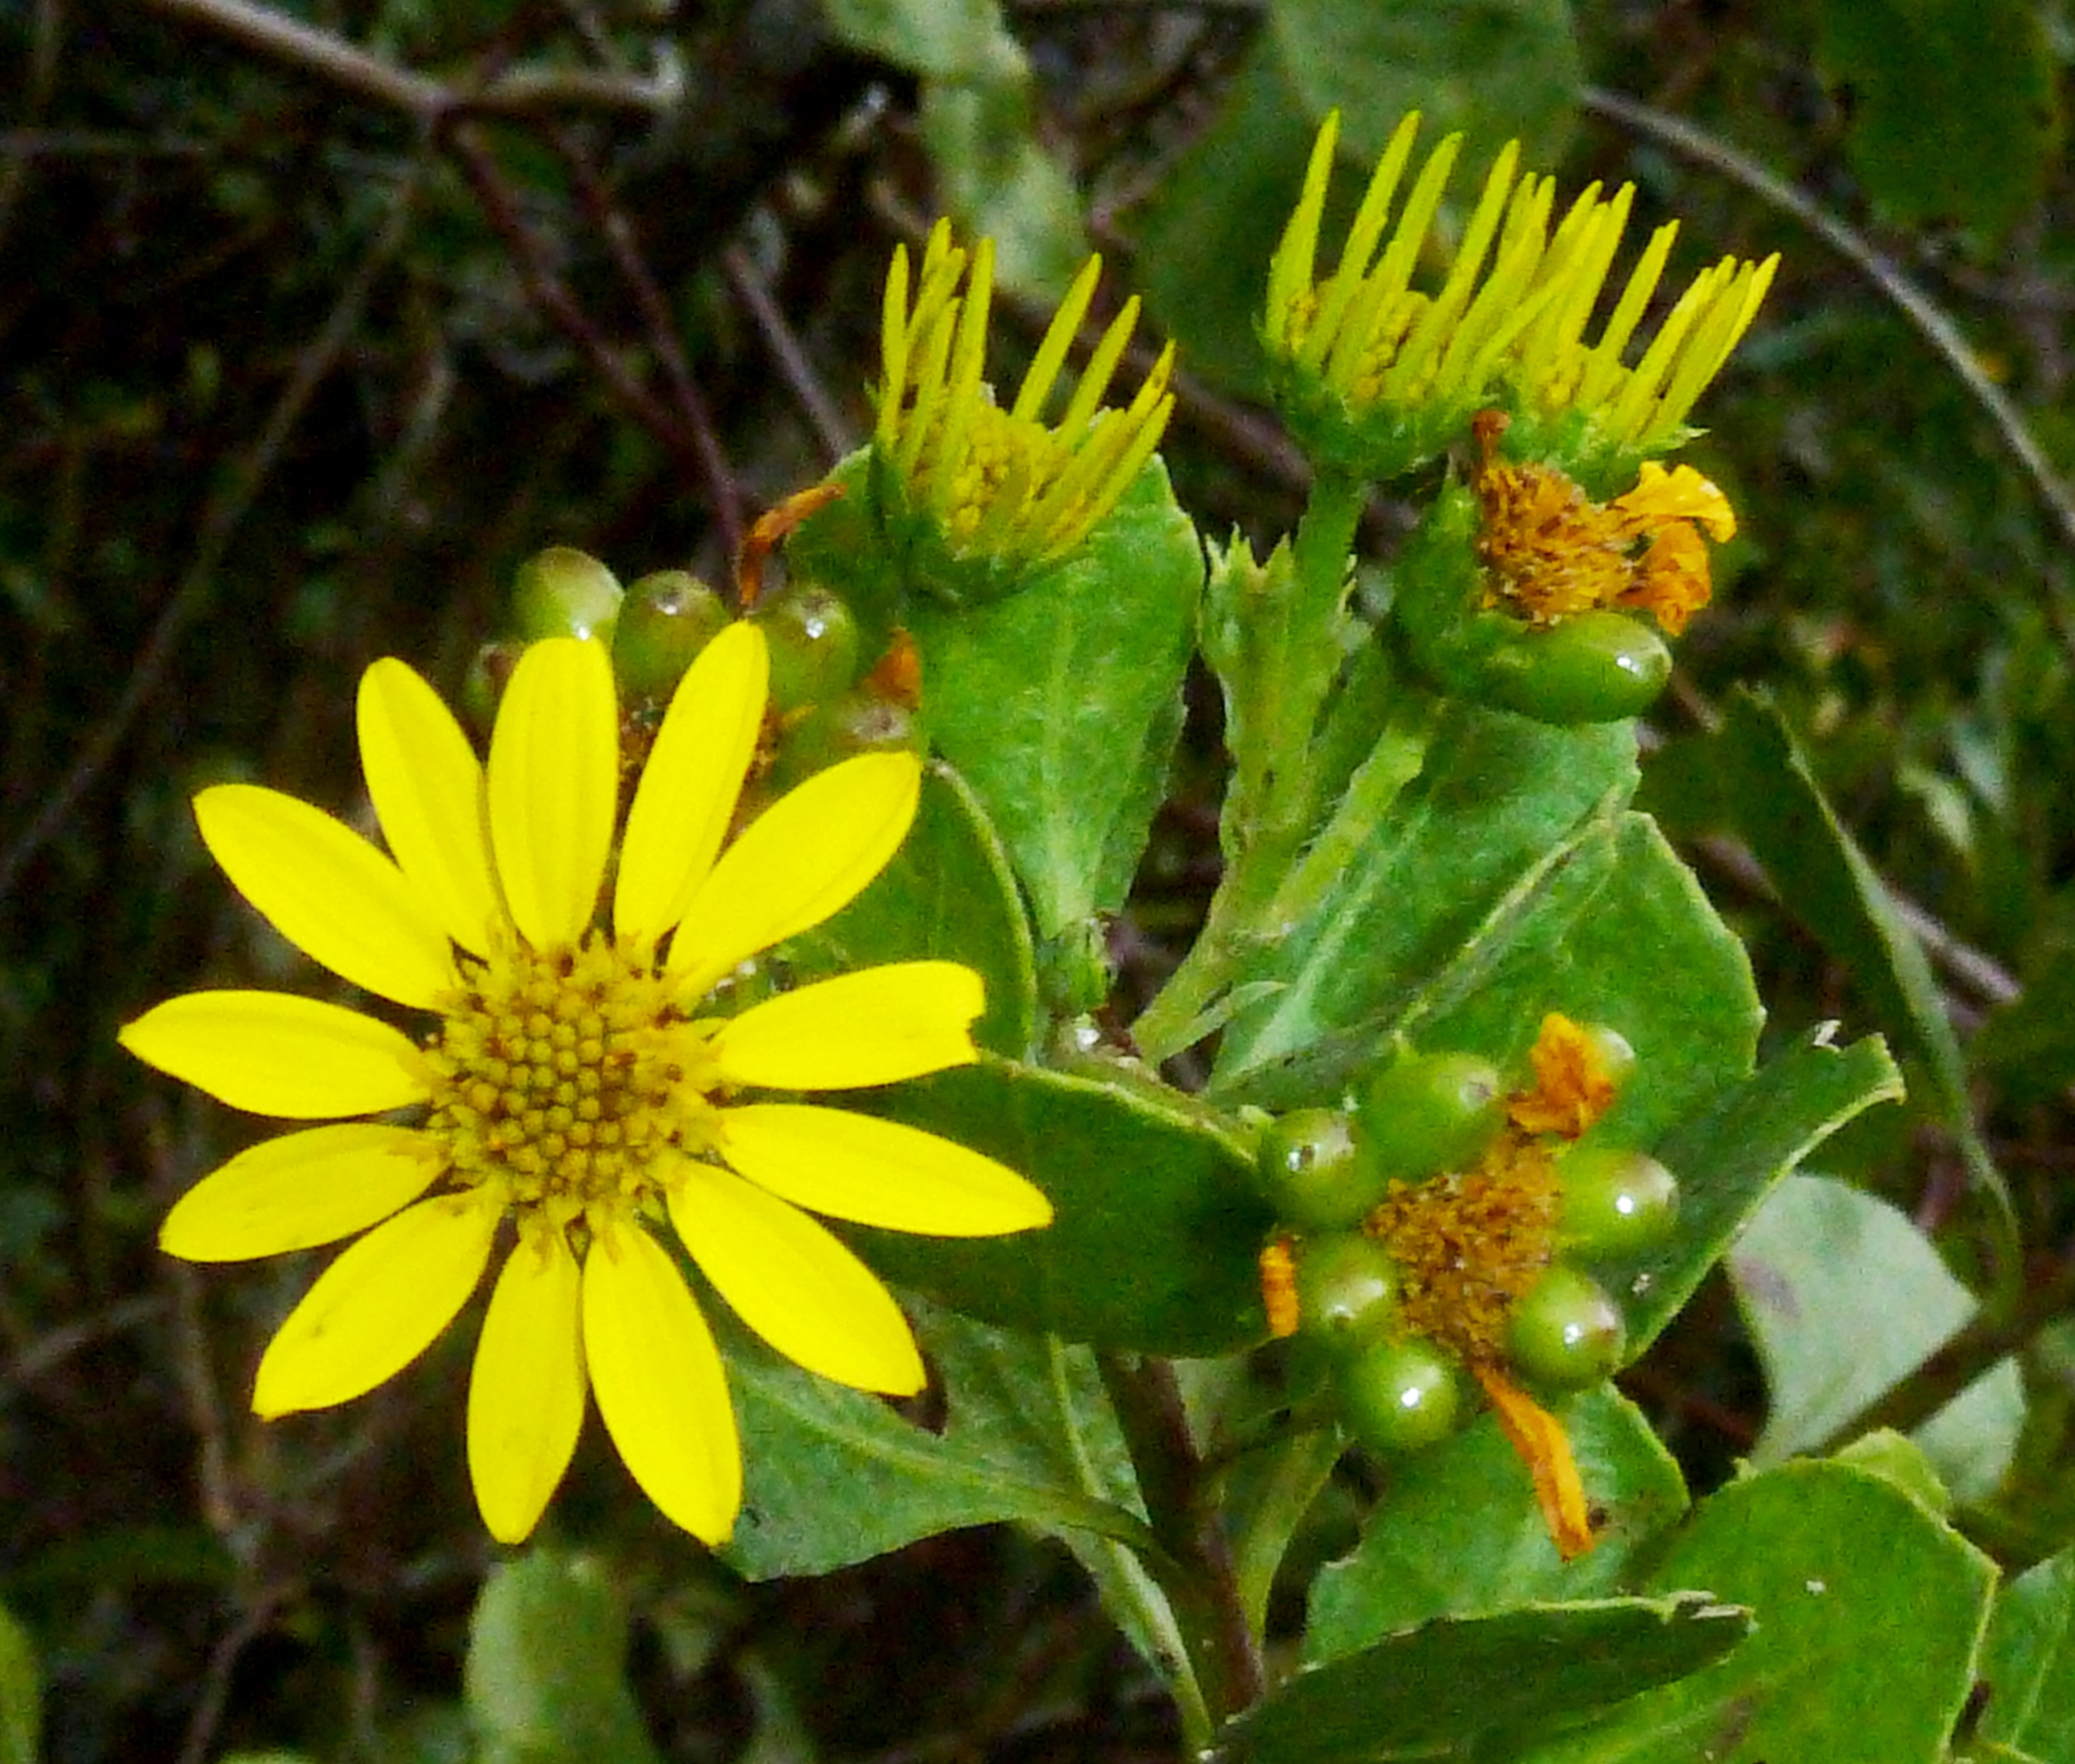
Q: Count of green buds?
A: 13